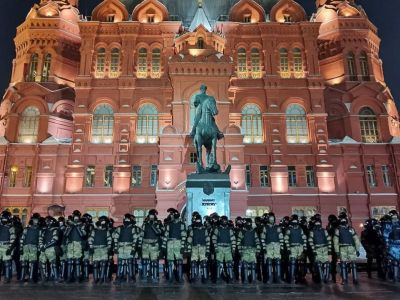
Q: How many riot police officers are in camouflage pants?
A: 15